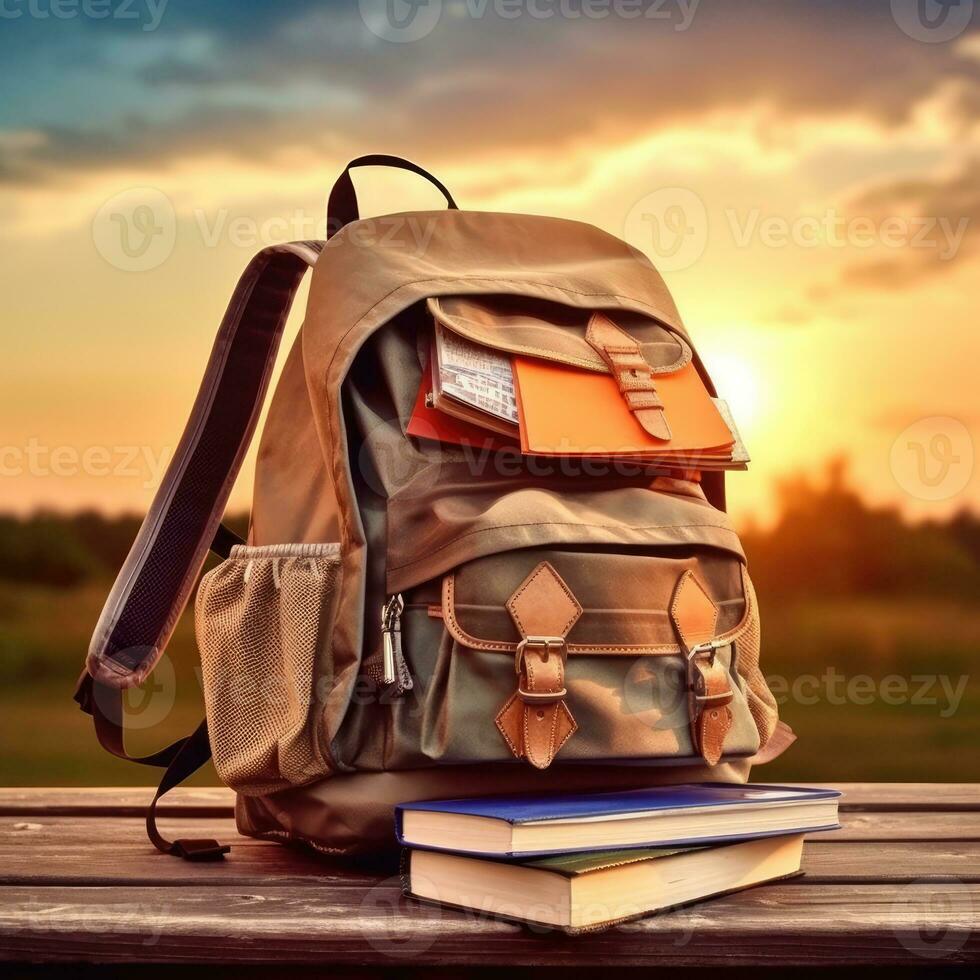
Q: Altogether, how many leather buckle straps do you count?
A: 3